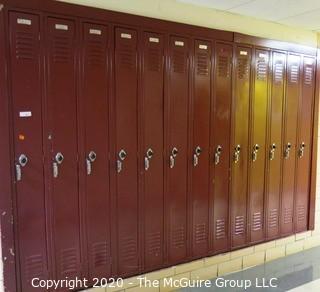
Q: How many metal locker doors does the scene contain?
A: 13